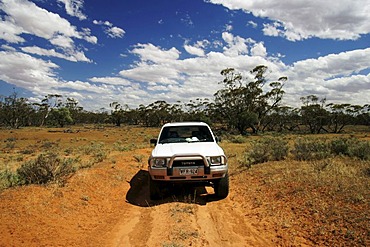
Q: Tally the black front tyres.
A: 2